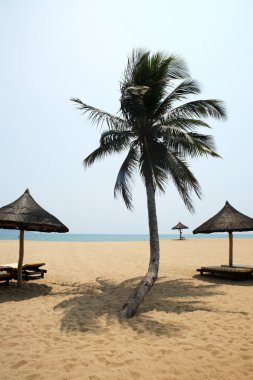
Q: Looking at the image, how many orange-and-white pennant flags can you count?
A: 0